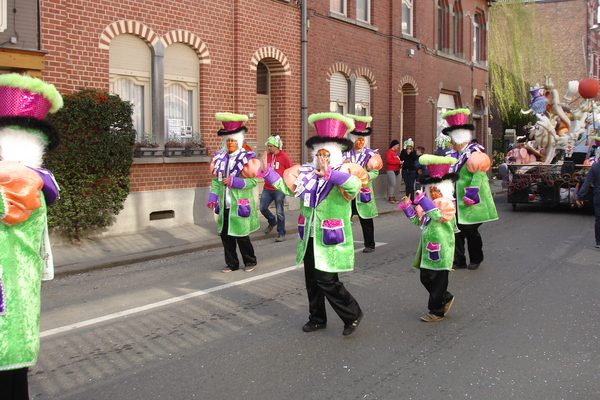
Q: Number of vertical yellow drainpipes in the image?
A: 0